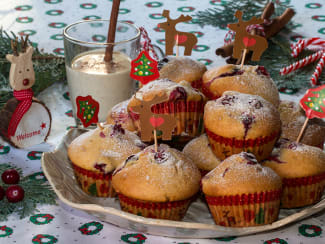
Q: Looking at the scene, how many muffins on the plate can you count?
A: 11